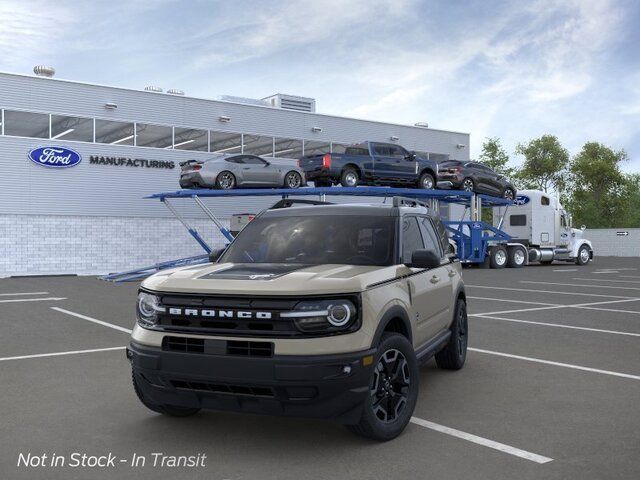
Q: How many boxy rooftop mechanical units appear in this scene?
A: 1